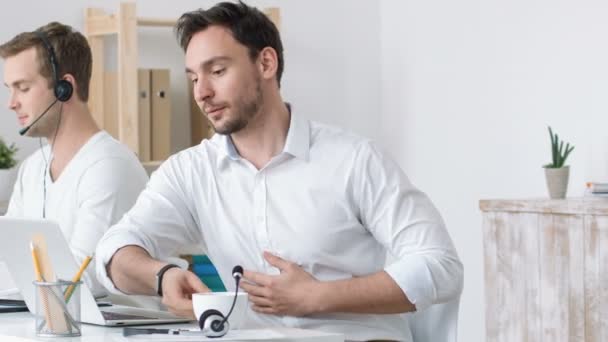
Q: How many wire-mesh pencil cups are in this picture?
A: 1